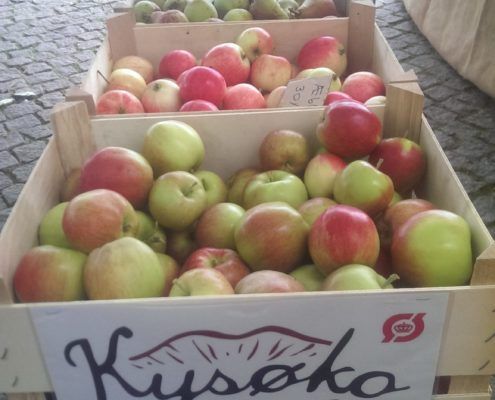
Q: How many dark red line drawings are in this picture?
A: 1